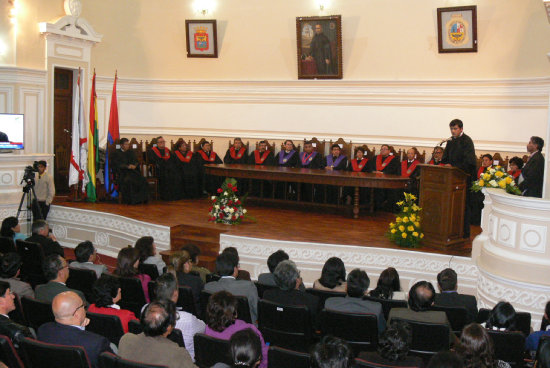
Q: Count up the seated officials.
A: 15